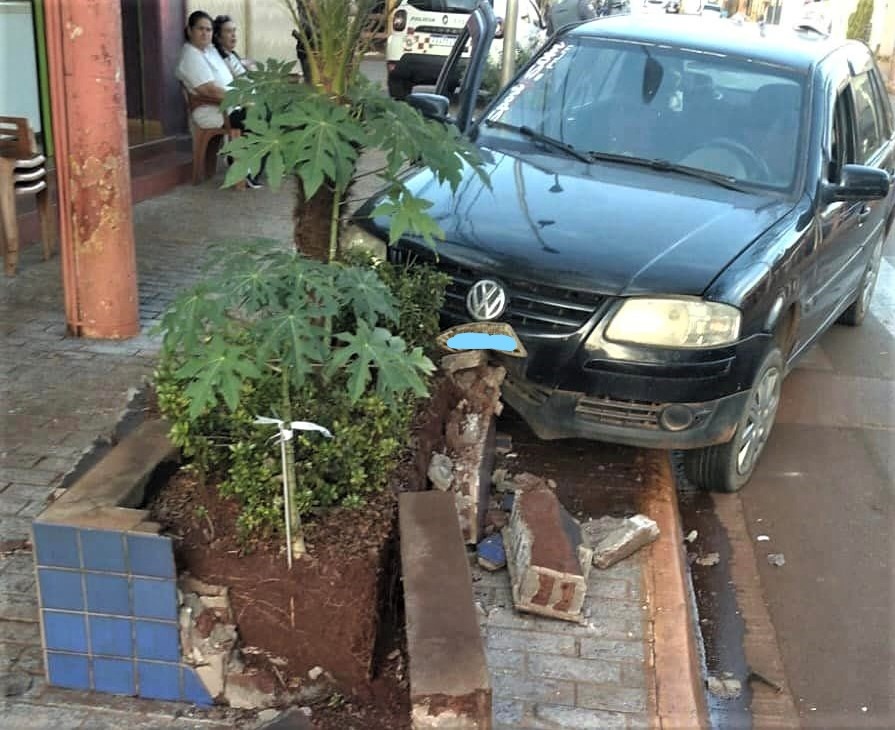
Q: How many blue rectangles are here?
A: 12